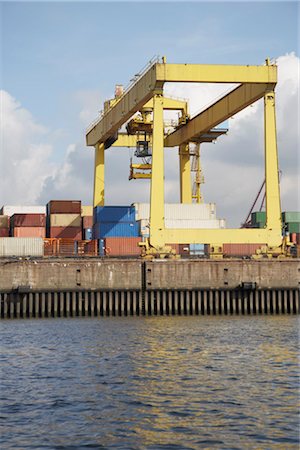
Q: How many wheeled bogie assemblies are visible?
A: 2